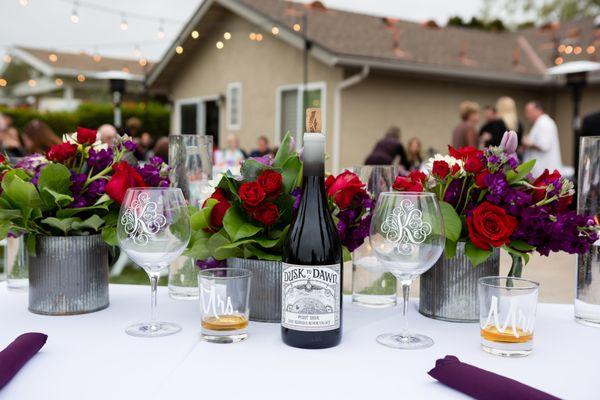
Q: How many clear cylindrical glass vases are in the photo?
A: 4